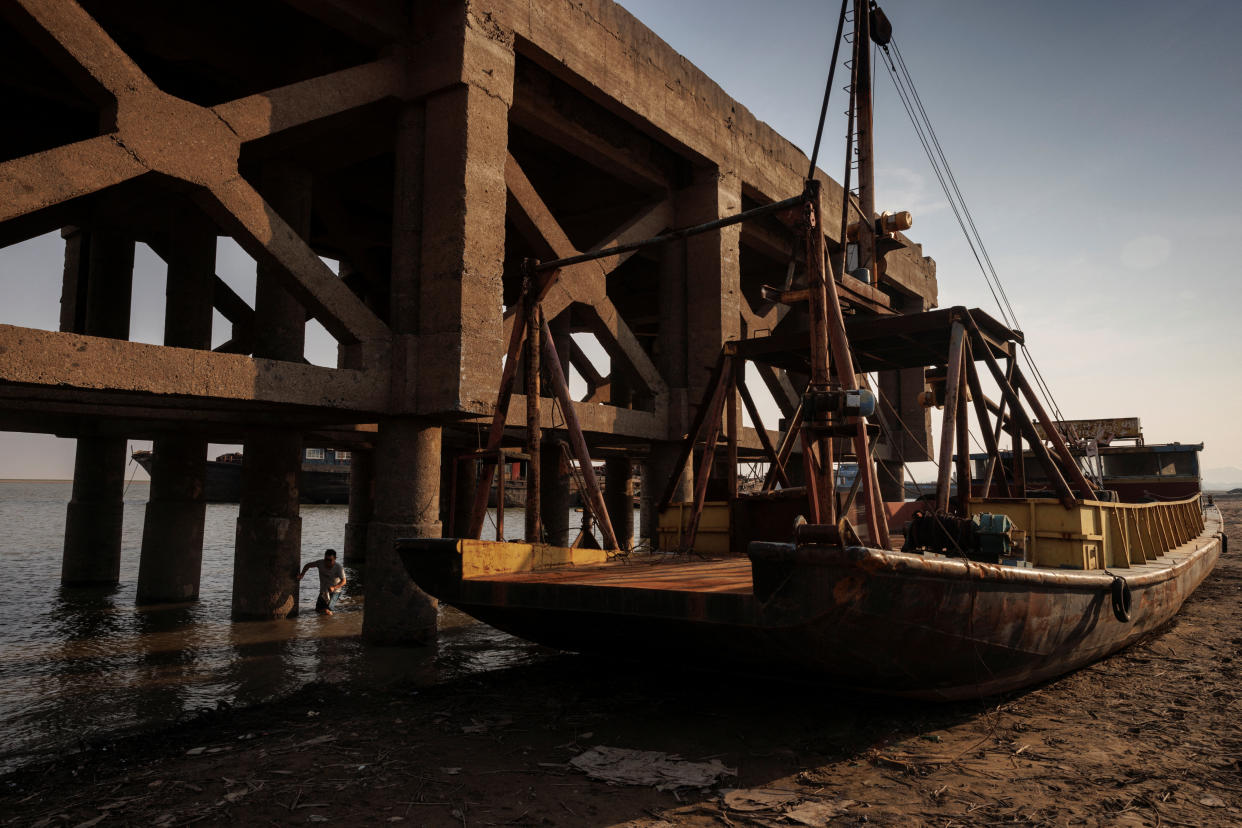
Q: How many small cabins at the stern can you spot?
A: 1